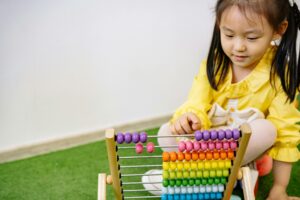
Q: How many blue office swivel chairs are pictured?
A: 0